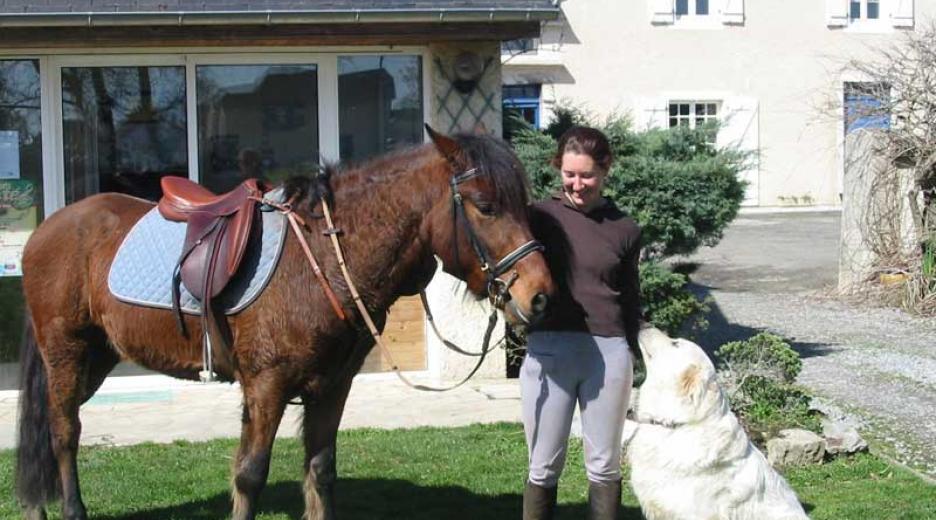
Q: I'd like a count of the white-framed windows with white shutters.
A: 3